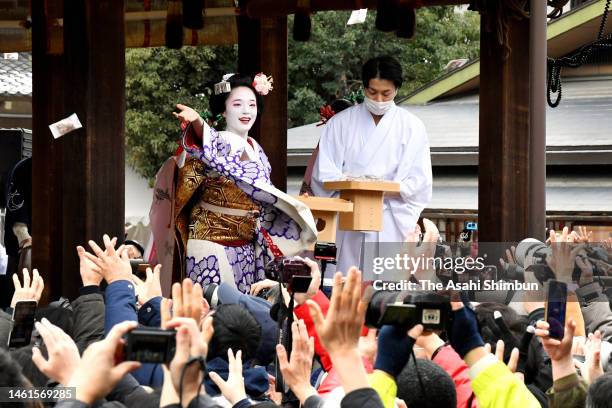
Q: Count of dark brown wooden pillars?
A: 3